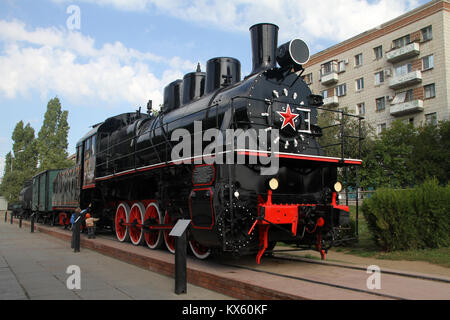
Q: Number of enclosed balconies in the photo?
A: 1